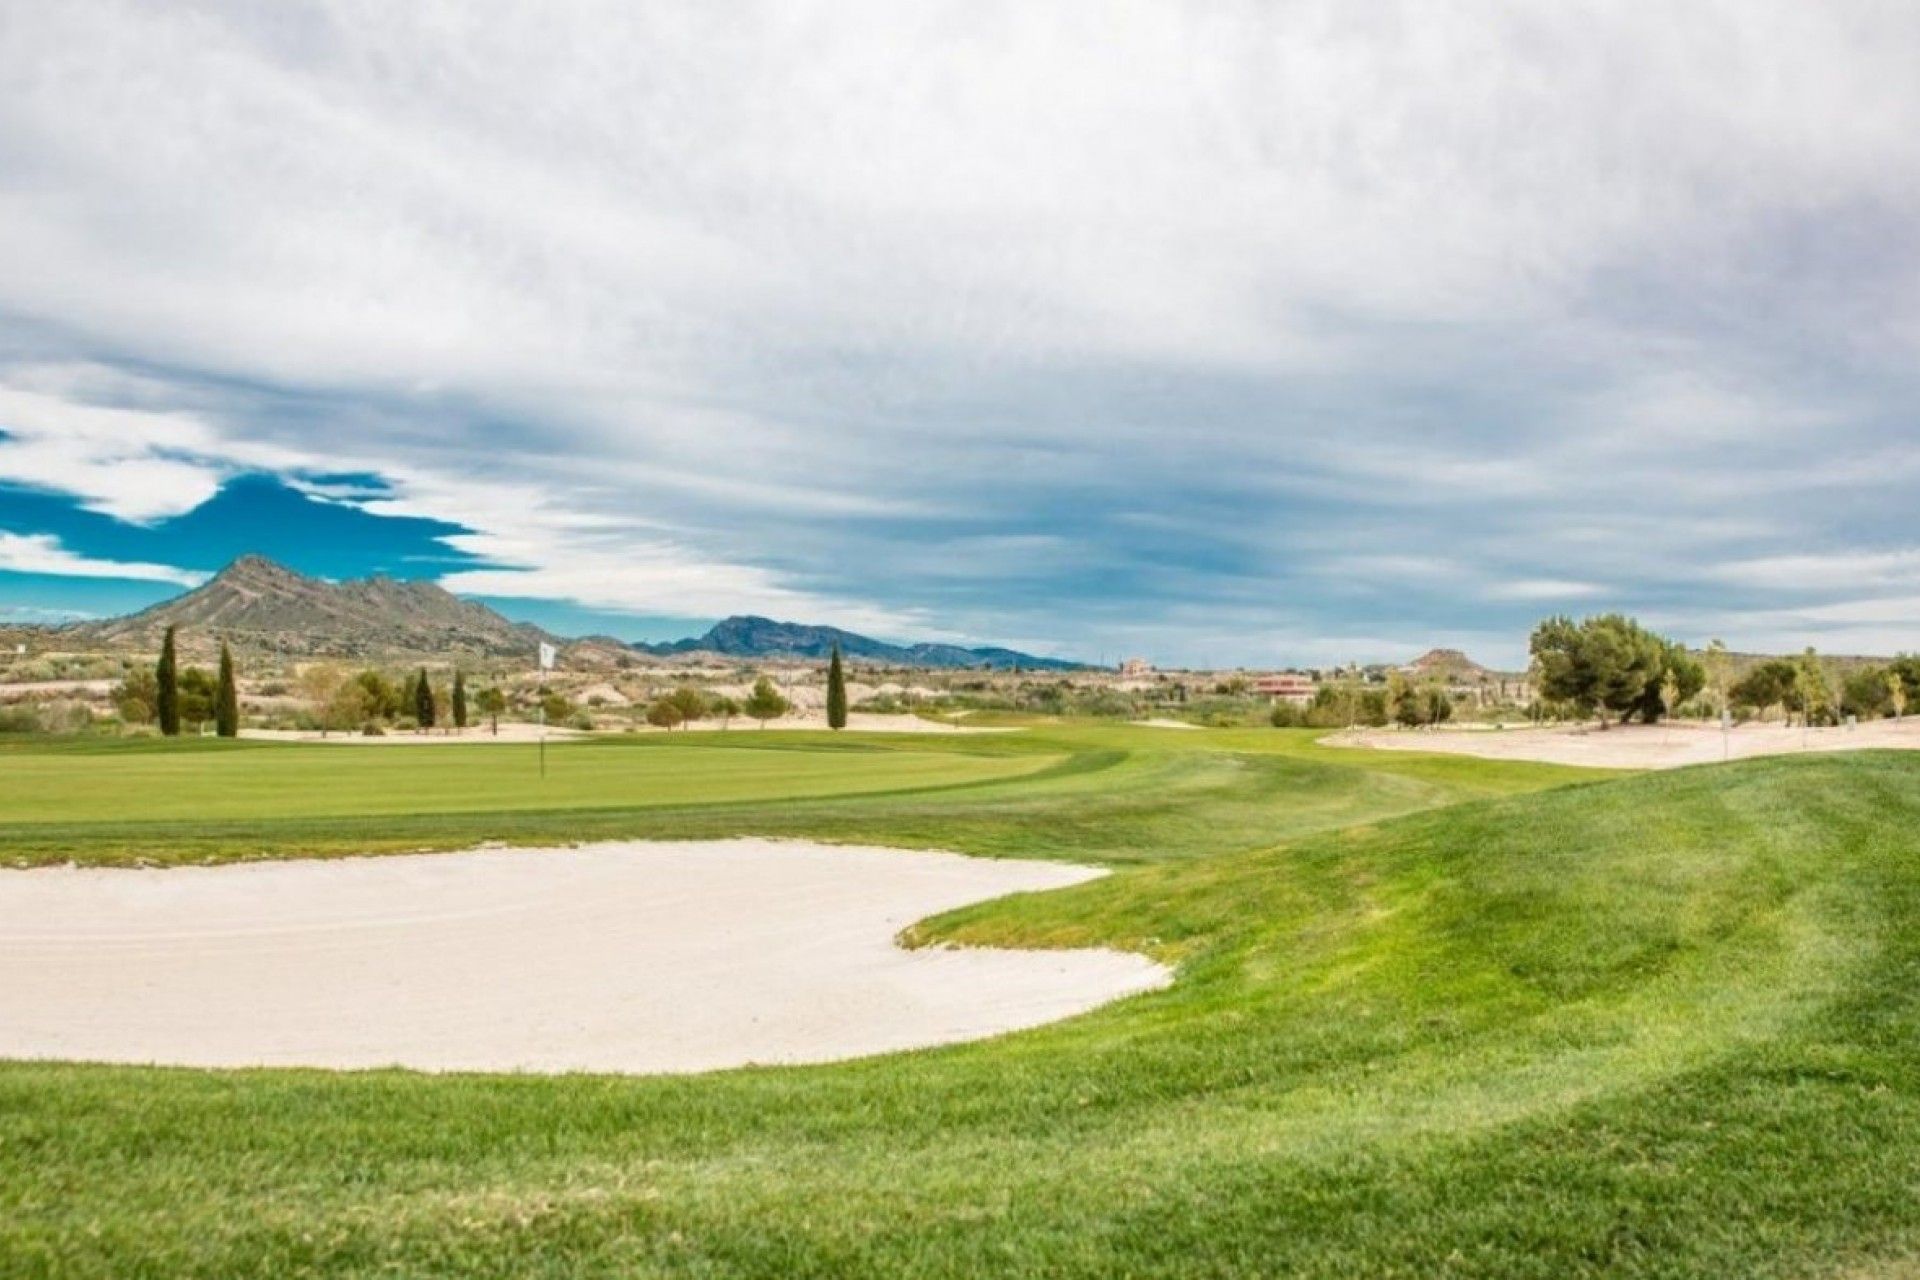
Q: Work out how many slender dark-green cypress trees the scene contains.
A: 5